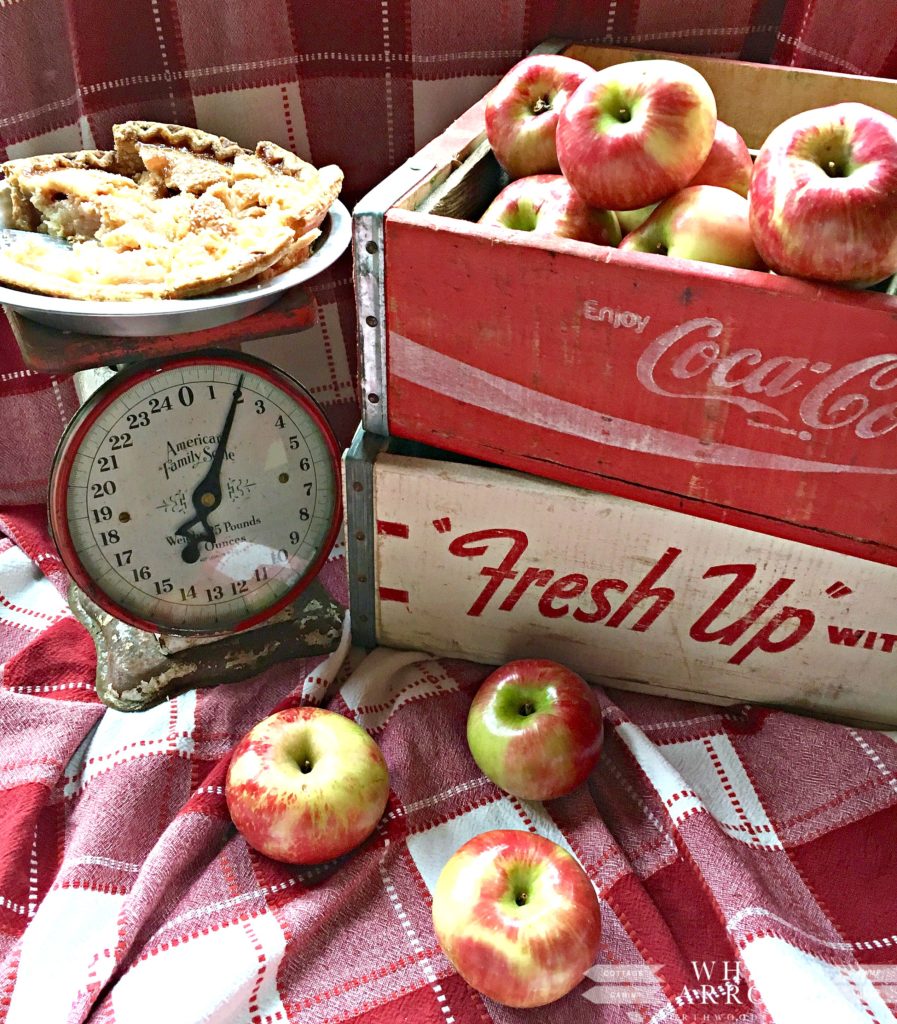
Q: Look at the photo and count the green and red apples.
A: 9